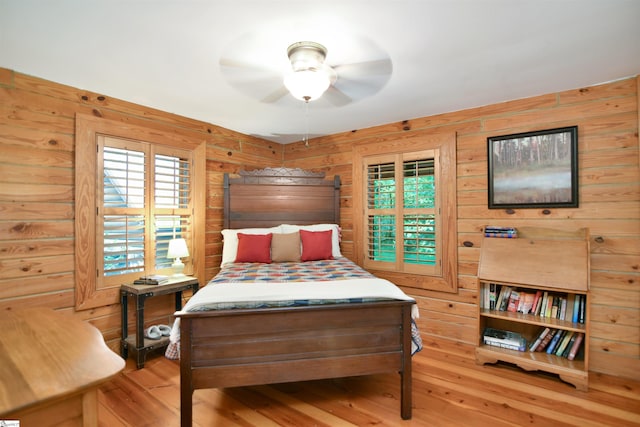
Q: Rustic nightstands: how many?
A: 1